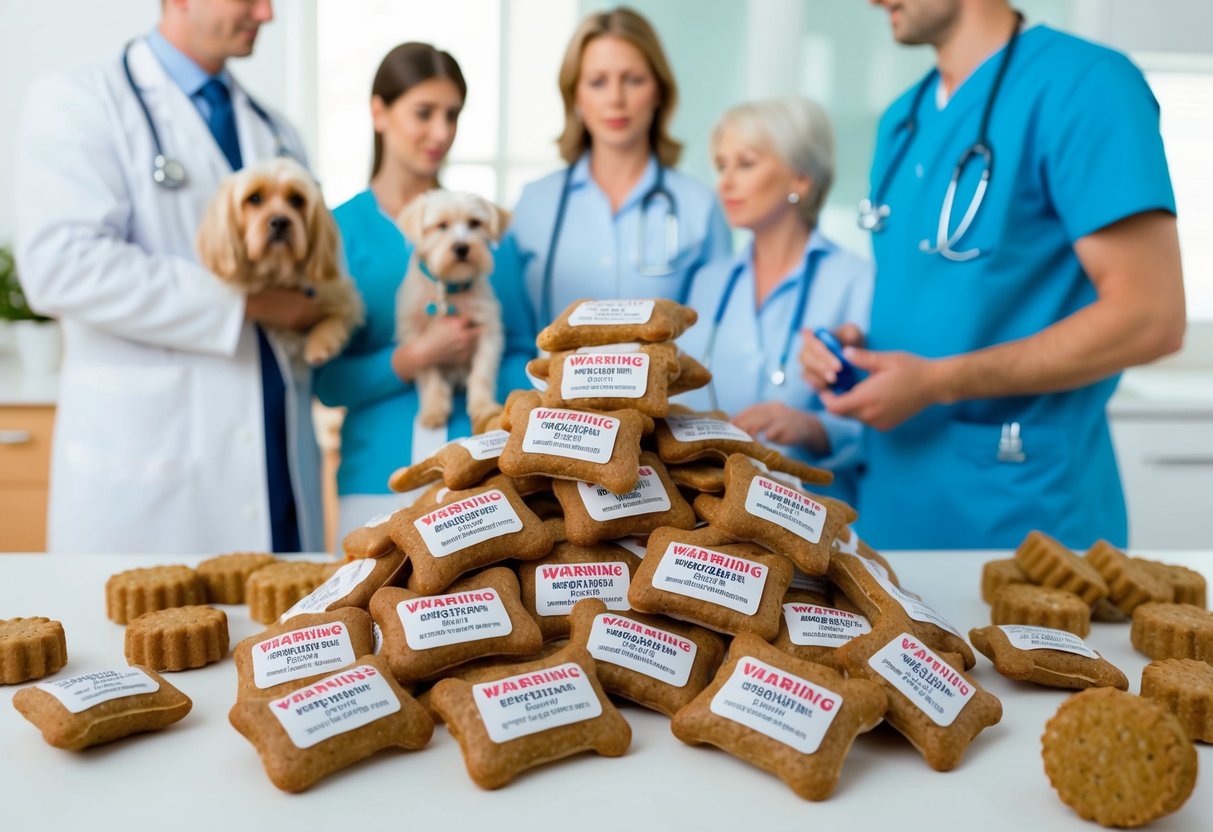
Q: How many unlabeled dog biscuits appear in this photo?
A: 13